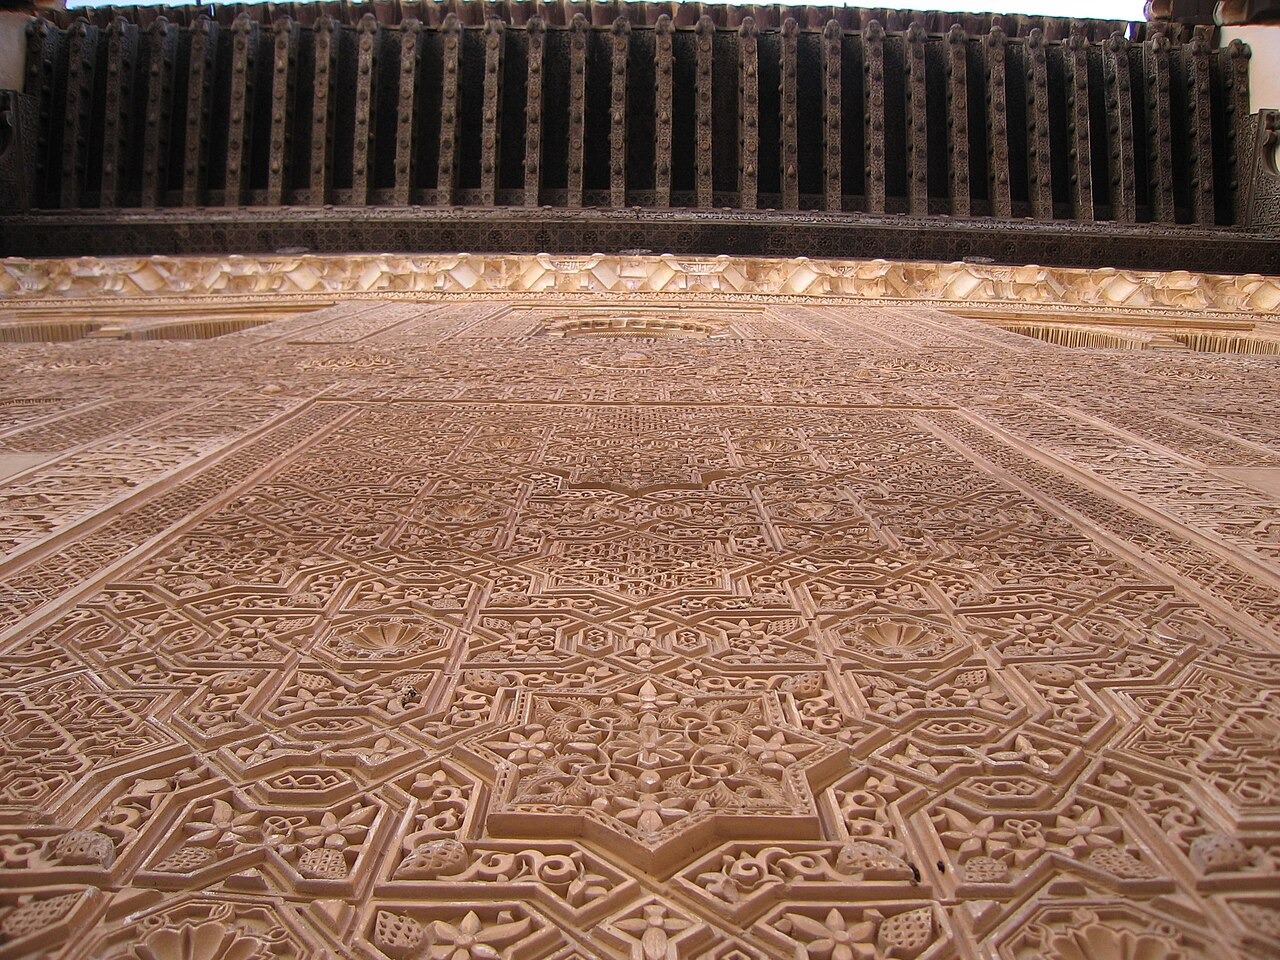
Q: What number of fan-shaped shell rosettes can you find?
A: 8